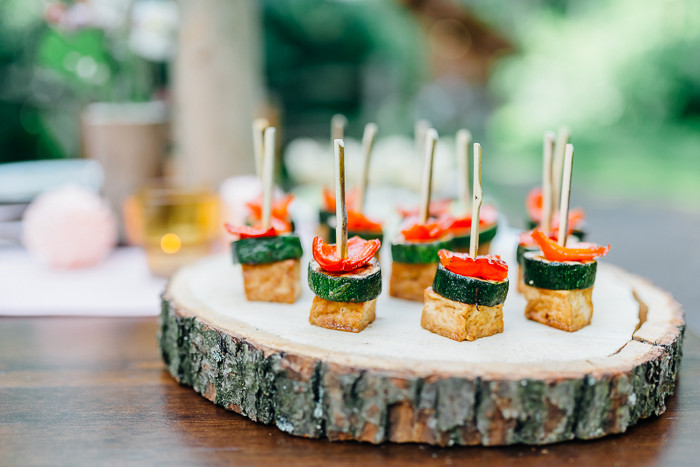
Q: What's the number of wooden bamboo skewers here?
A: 12